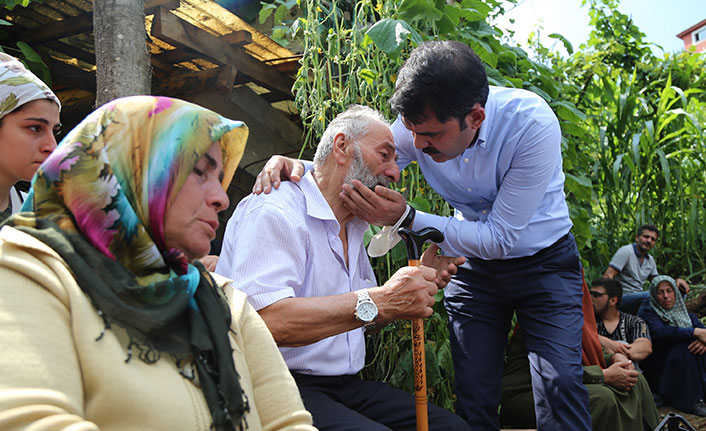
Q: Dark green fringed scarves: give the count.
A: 1